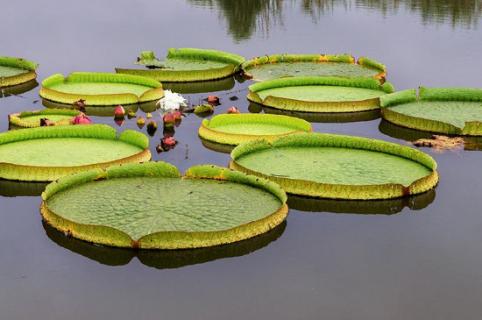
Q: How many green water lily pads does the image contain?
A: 11